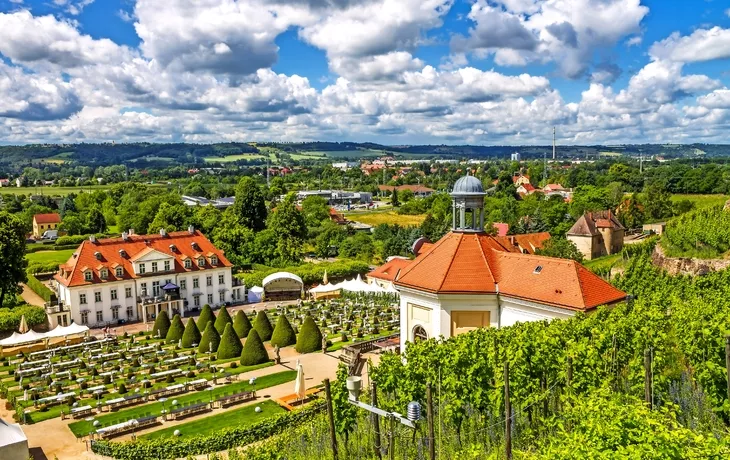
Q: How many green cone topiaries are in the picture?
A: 12